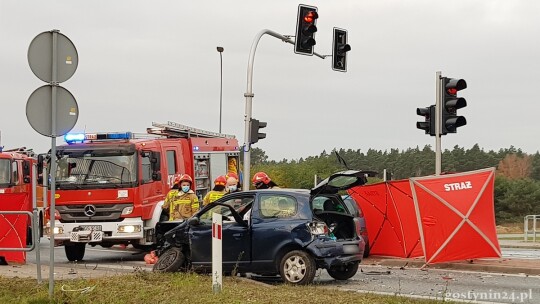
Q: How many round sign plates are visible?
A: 2